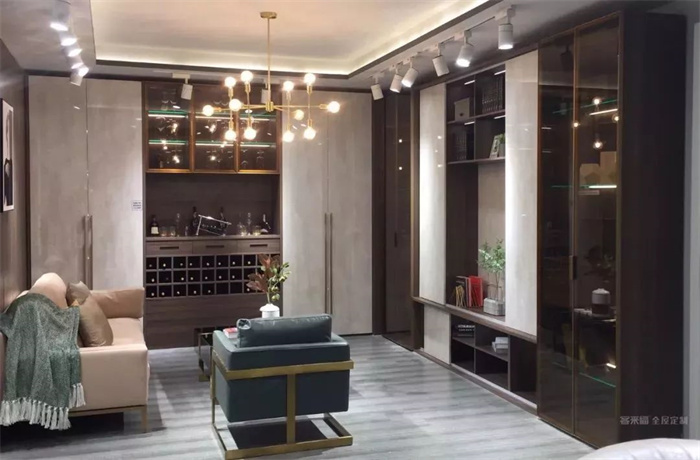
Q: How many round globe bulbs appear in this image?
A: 12